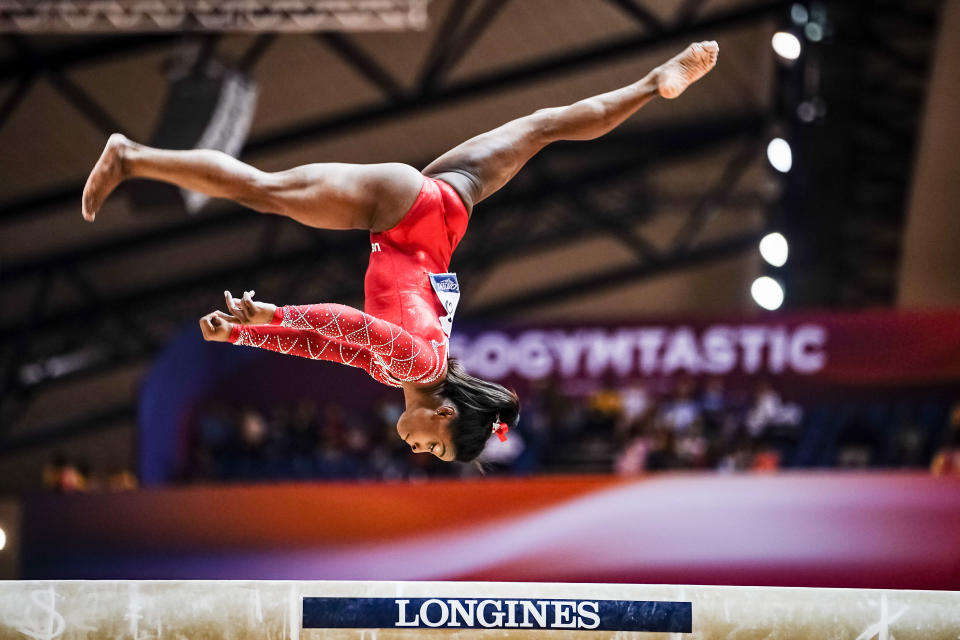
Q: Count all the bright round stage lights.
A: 4